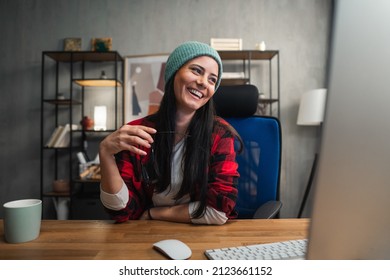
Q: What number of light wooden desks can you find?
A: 1